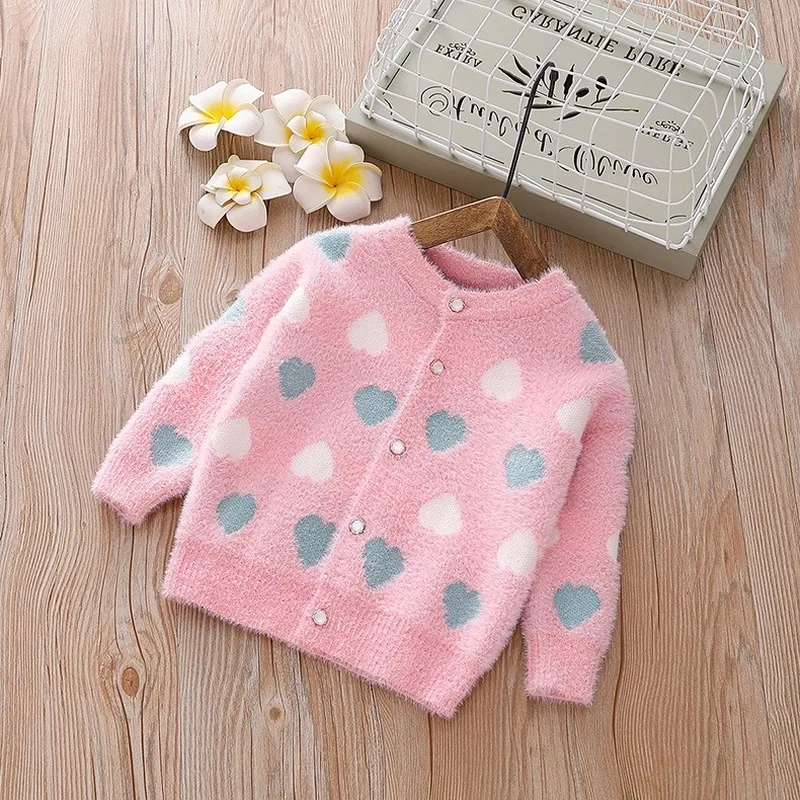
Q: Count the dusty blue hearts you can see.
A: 13